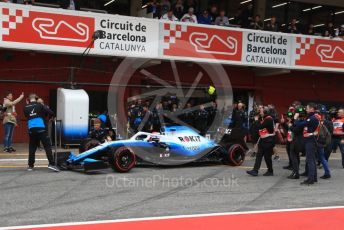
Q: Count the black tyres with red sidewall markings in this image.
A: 2